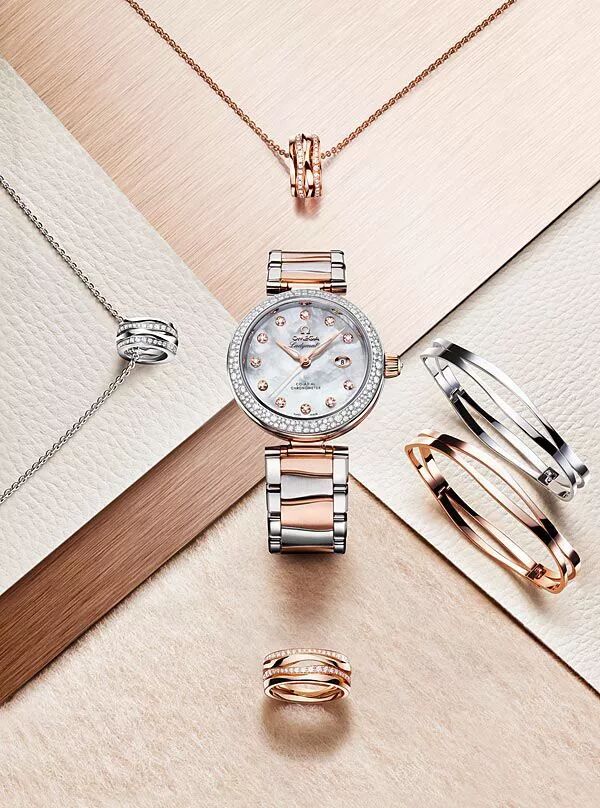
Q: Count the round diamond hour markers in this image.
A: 11